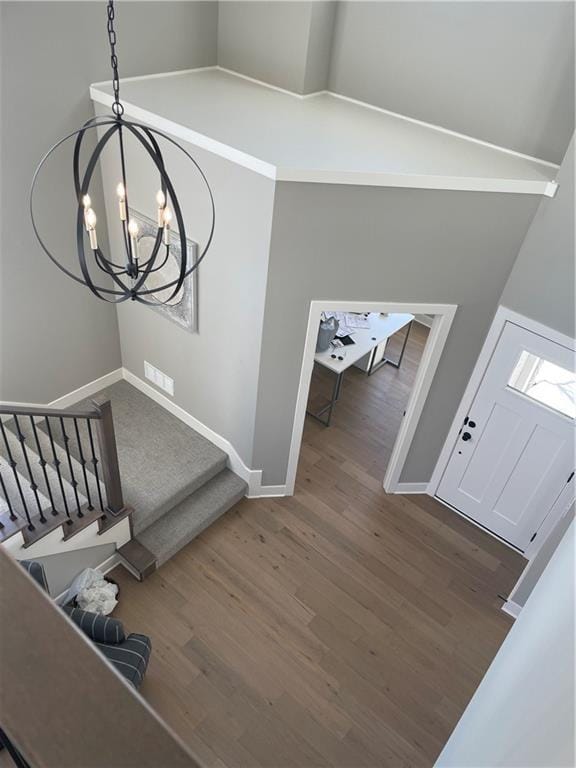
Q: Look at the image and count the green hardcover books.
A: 0